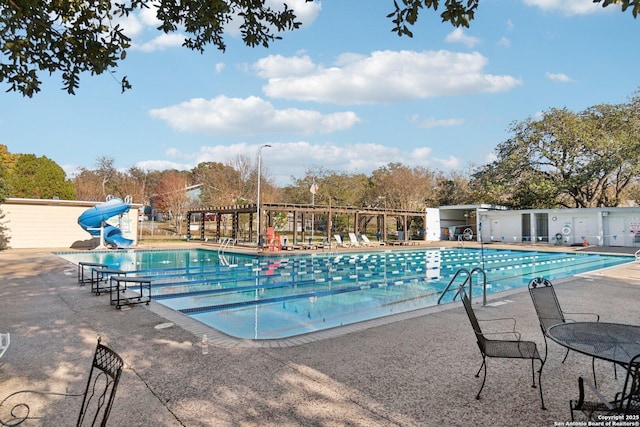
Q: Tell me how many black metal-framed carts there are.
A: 3